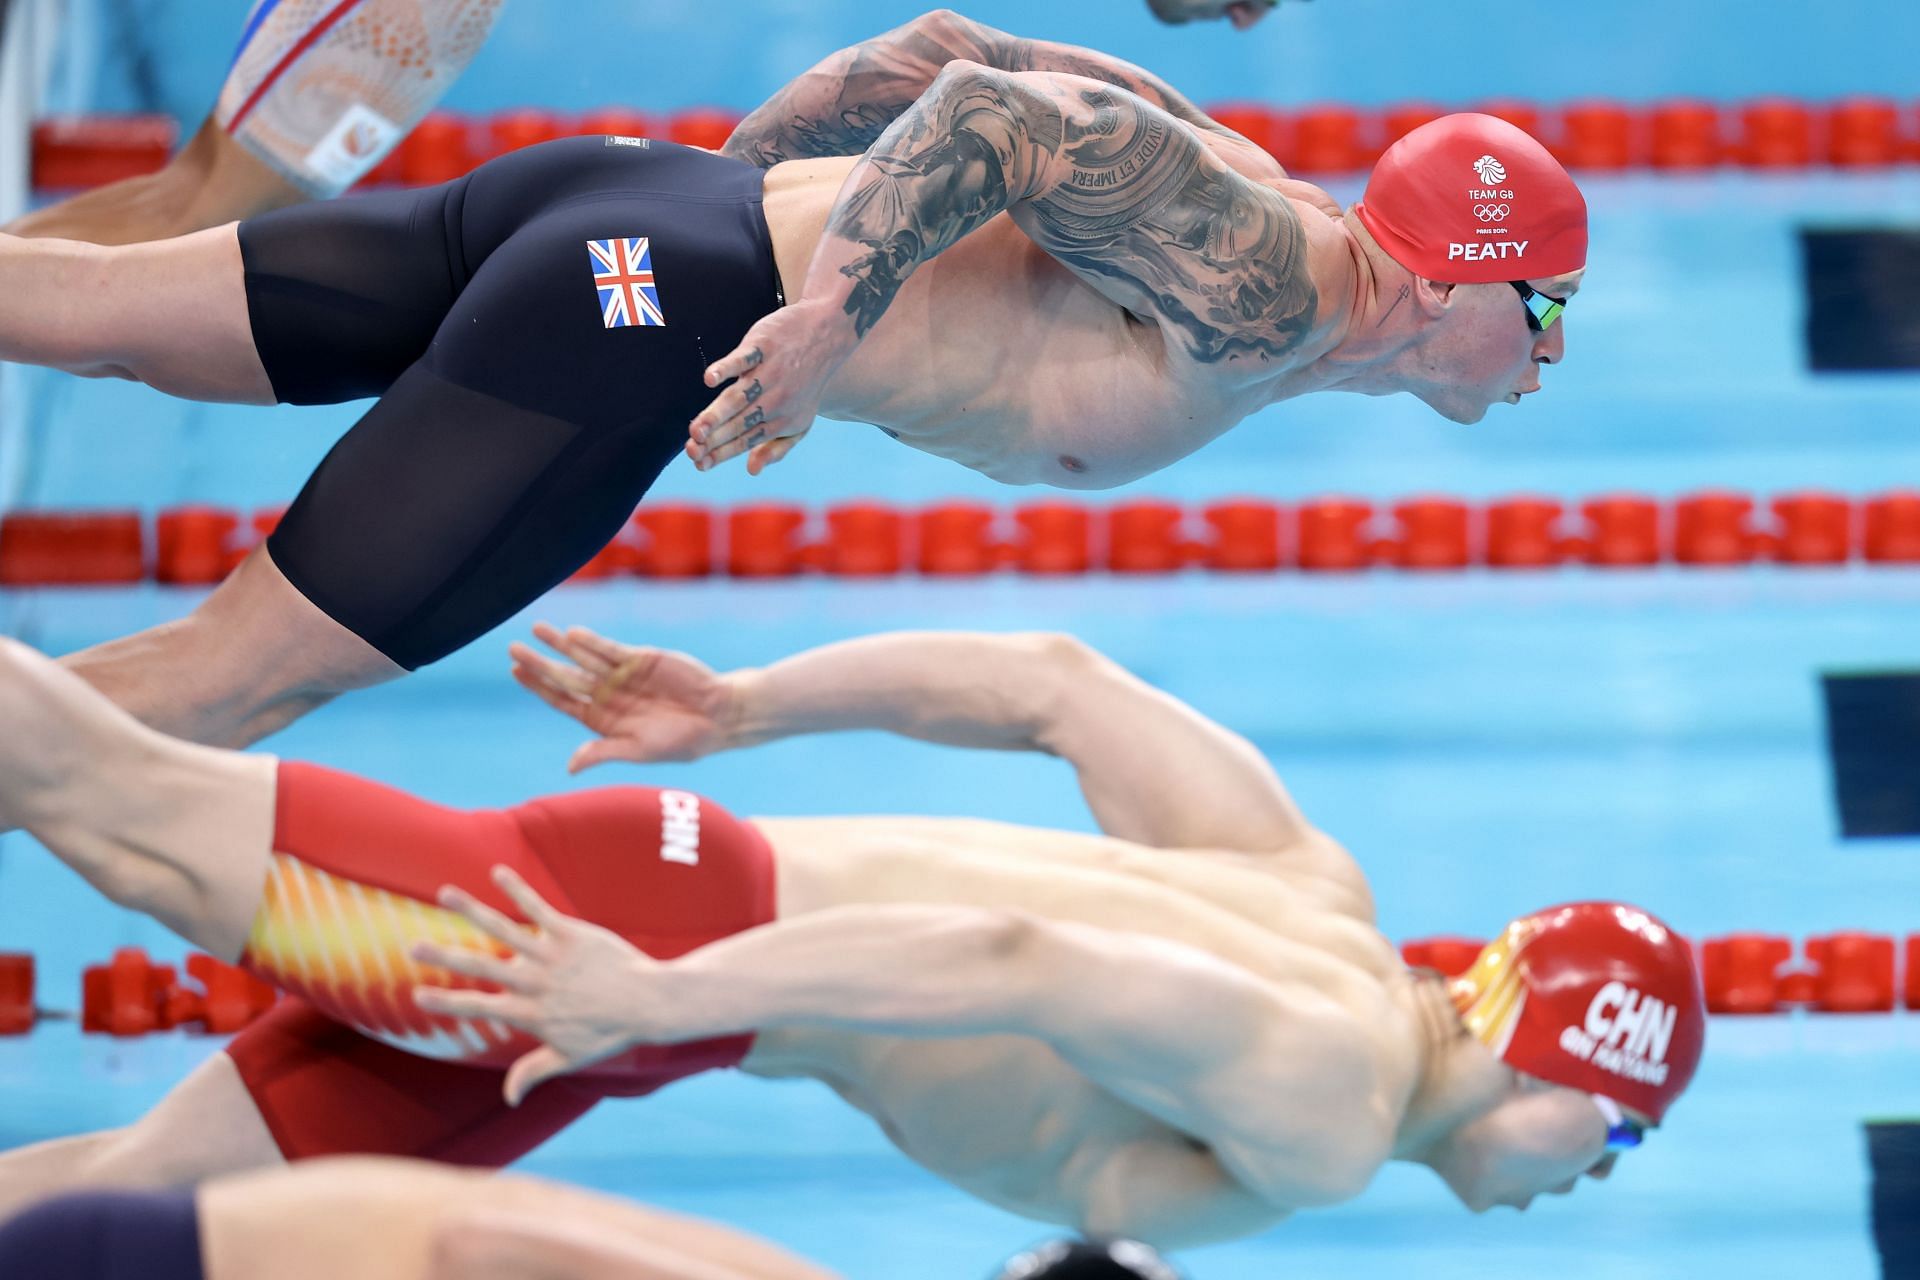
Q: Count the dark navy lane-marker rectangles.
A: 3